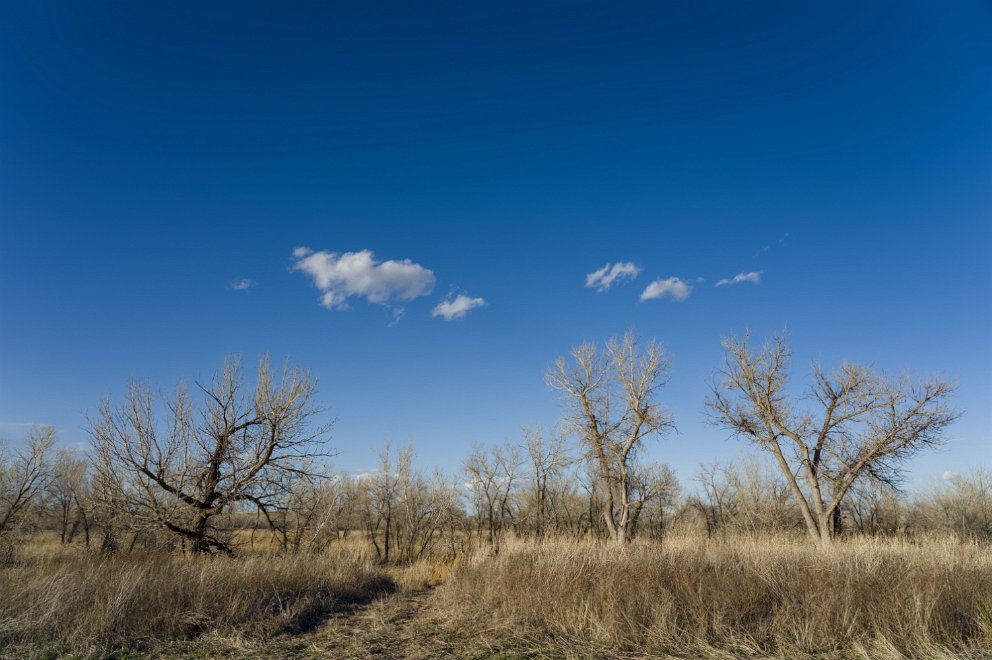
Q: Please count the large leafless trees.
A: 3